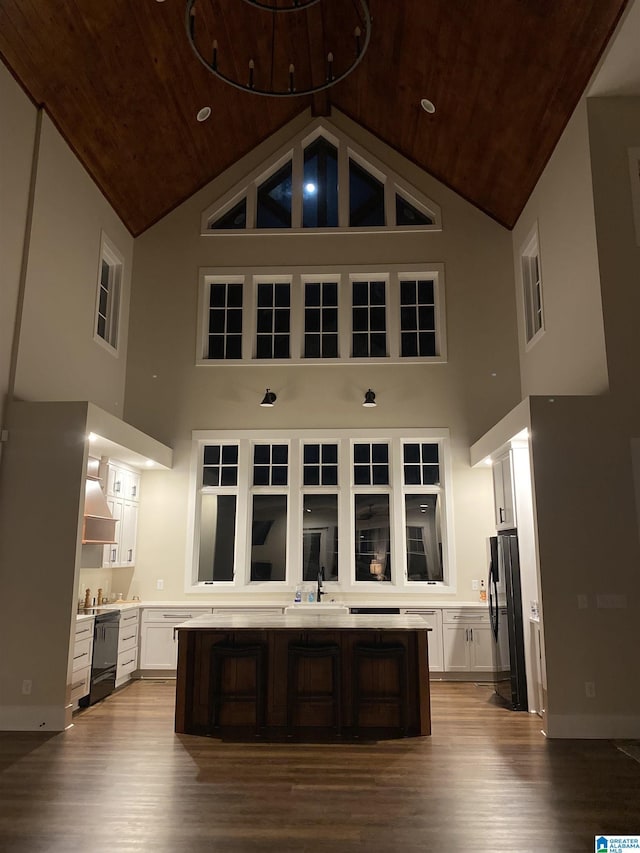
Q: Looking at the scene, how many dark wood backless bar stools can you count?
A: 3